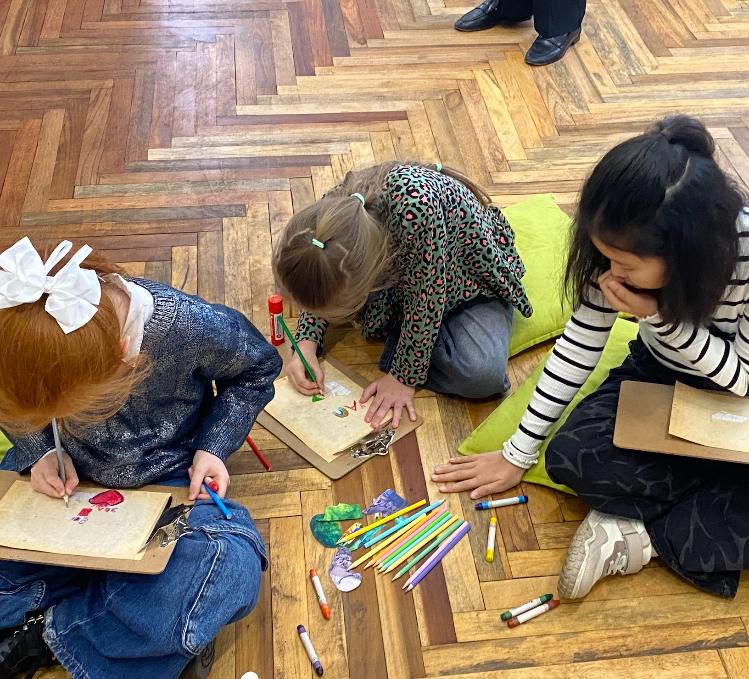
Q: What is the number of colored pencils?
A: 15